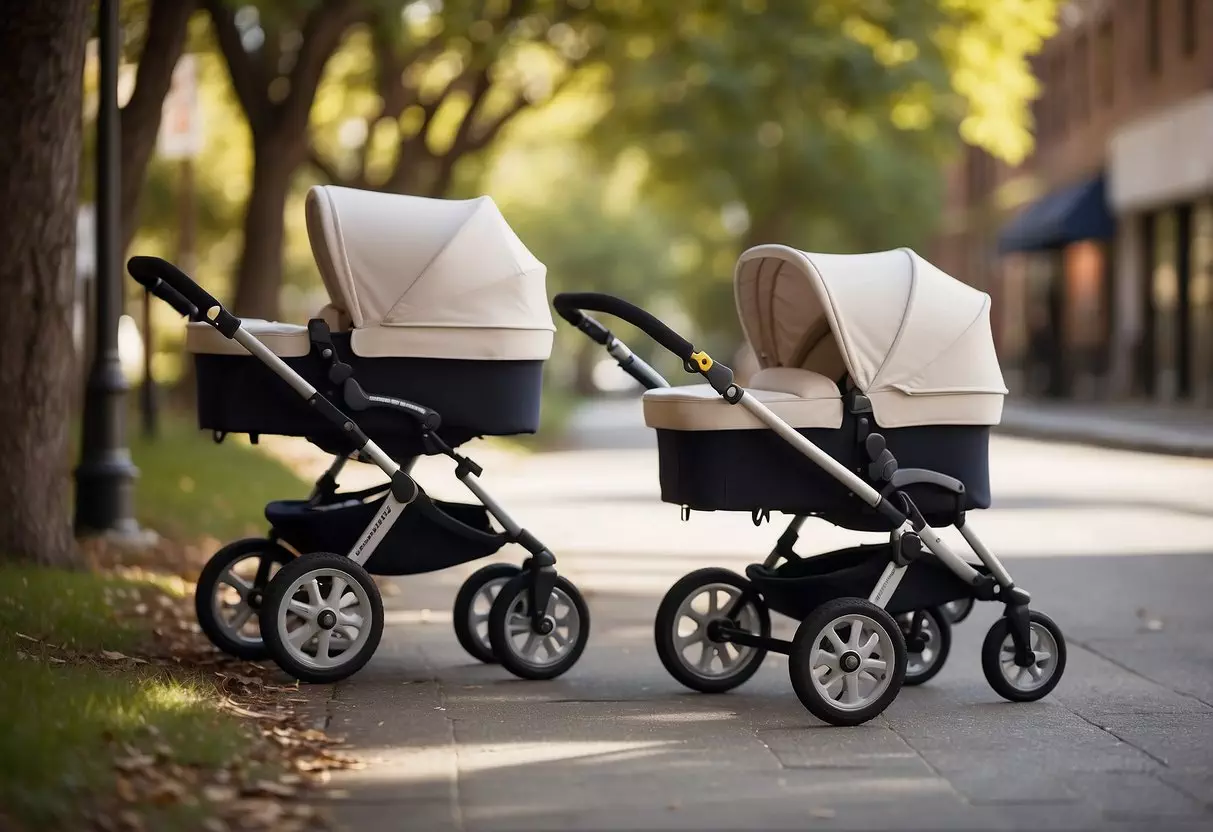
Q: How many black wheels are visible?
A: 9